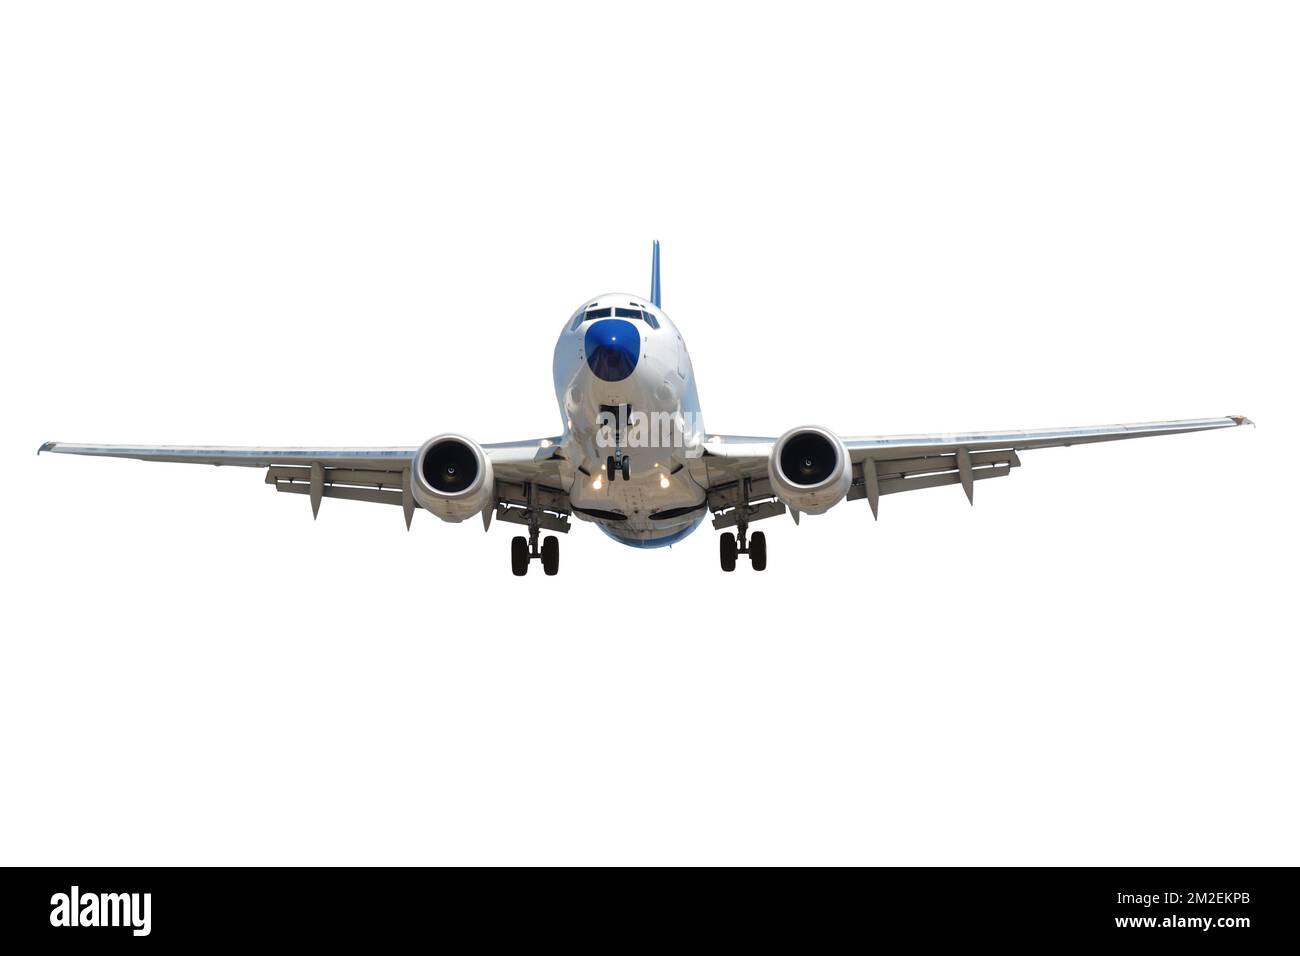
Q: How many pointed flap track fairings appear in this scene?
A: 6